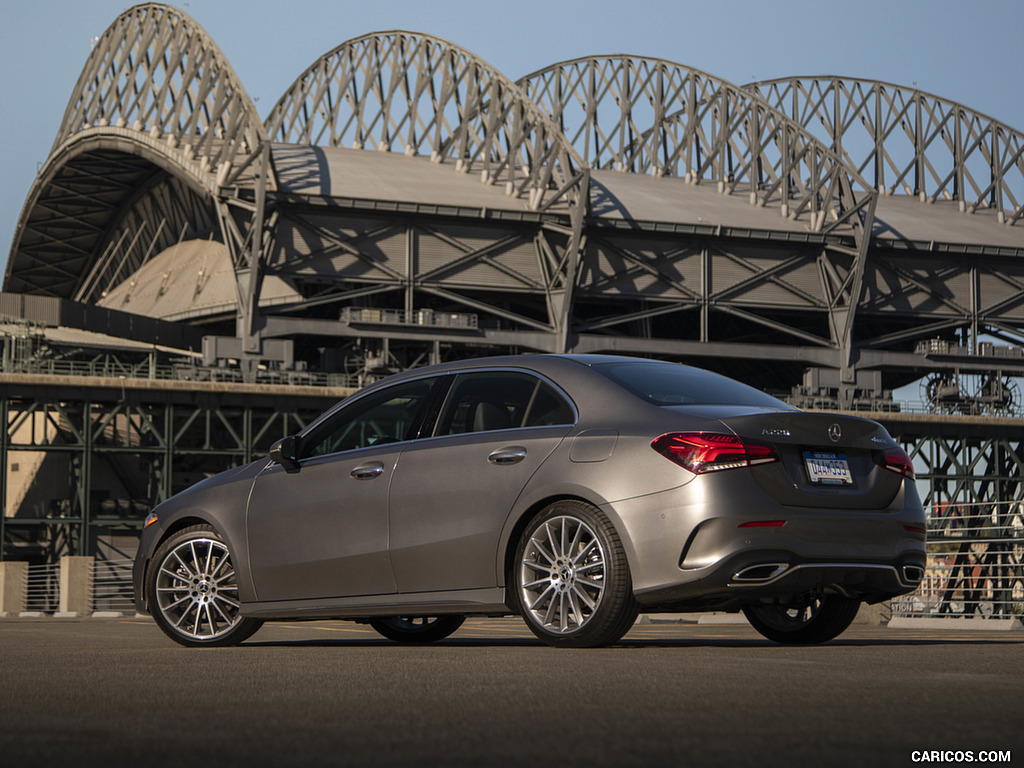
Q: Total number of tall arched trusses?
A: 4